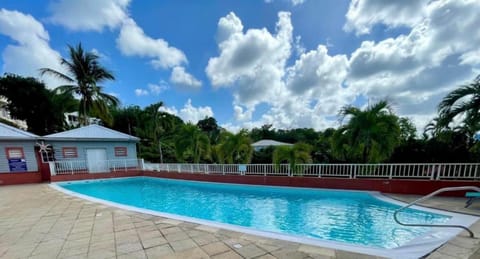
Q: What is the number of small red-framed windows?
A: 3